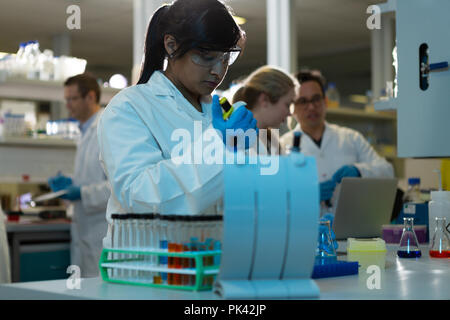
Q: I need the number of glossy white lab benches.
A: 1